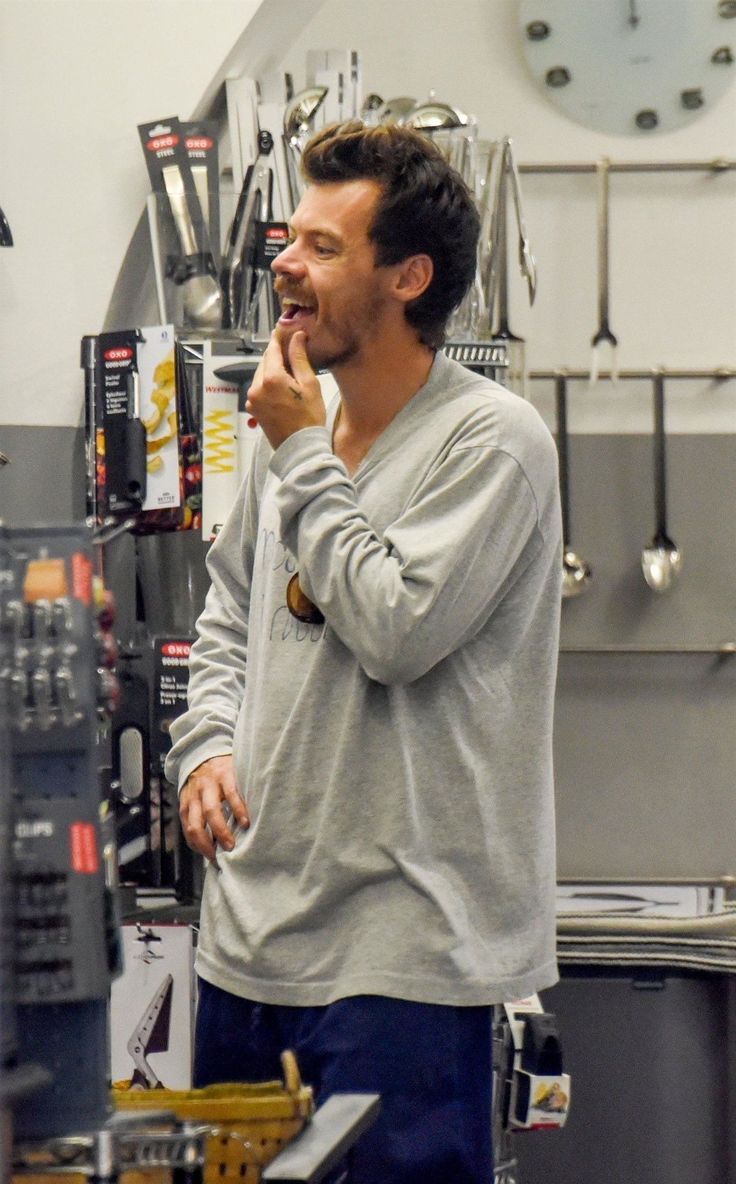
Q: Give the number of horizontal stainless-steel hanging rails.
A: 4